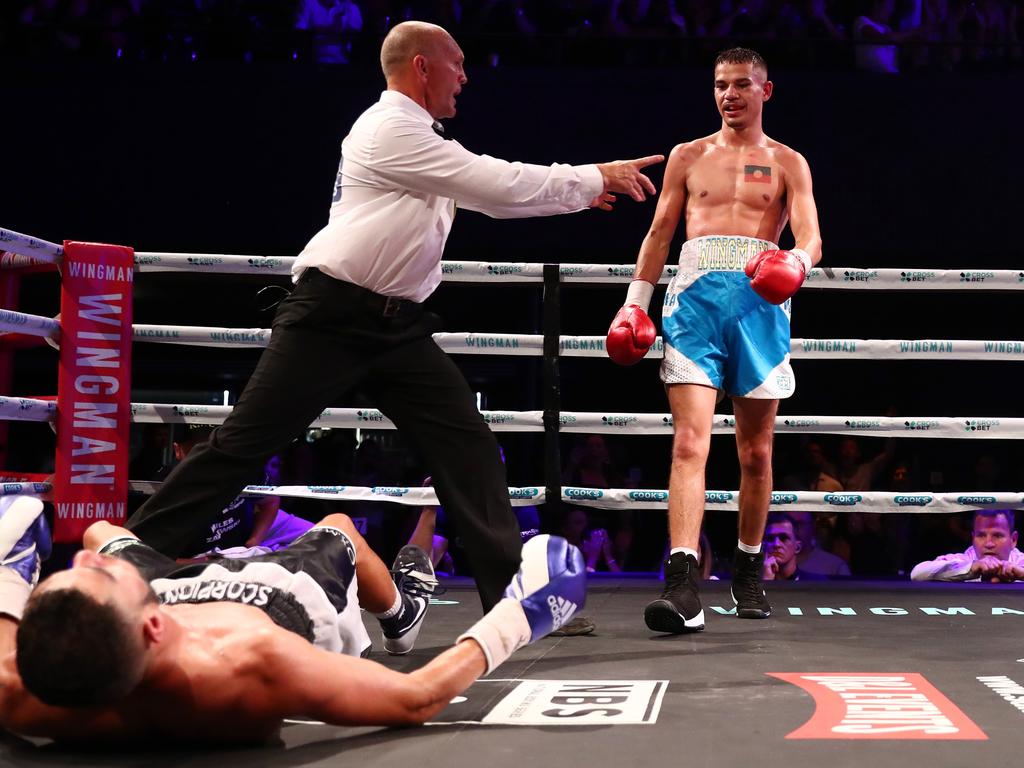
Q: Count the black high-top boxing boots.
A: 2